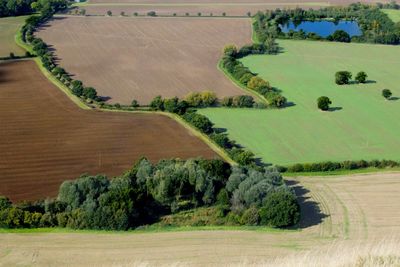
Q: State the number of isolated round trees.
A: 4